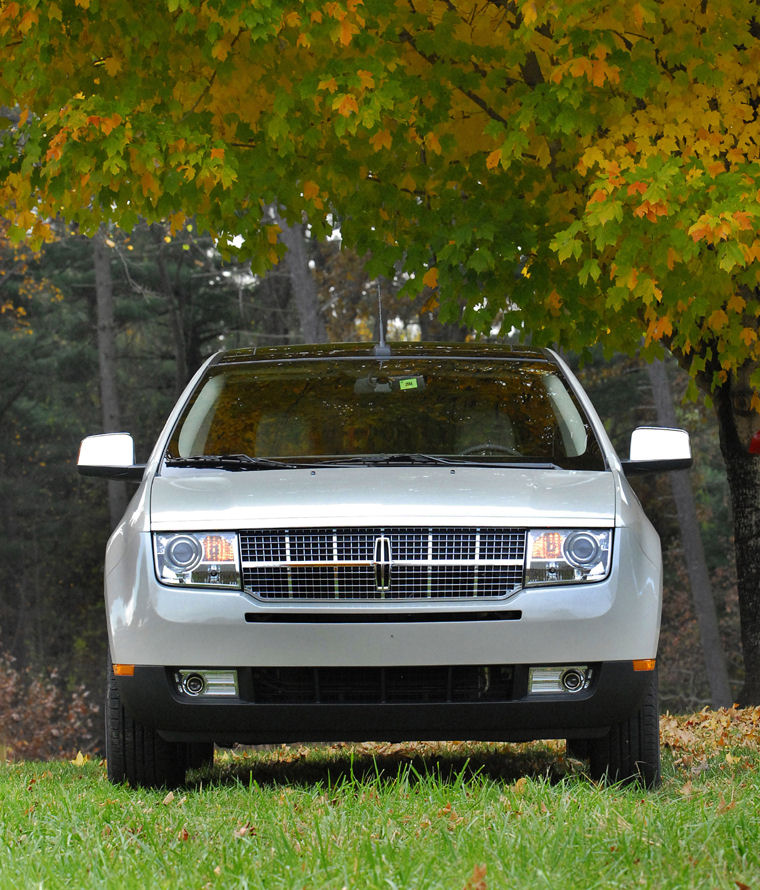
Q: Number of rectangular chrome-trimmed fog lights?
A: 2